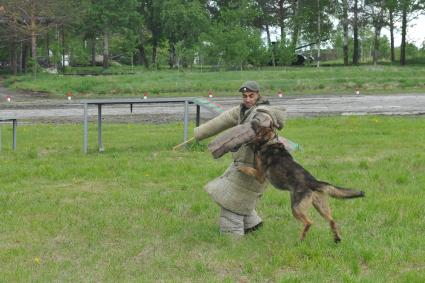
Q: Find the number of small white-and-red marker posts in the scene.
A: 6